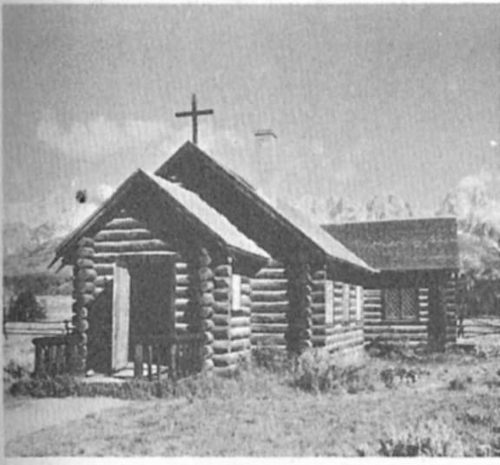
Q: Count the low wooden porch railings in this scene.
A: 2